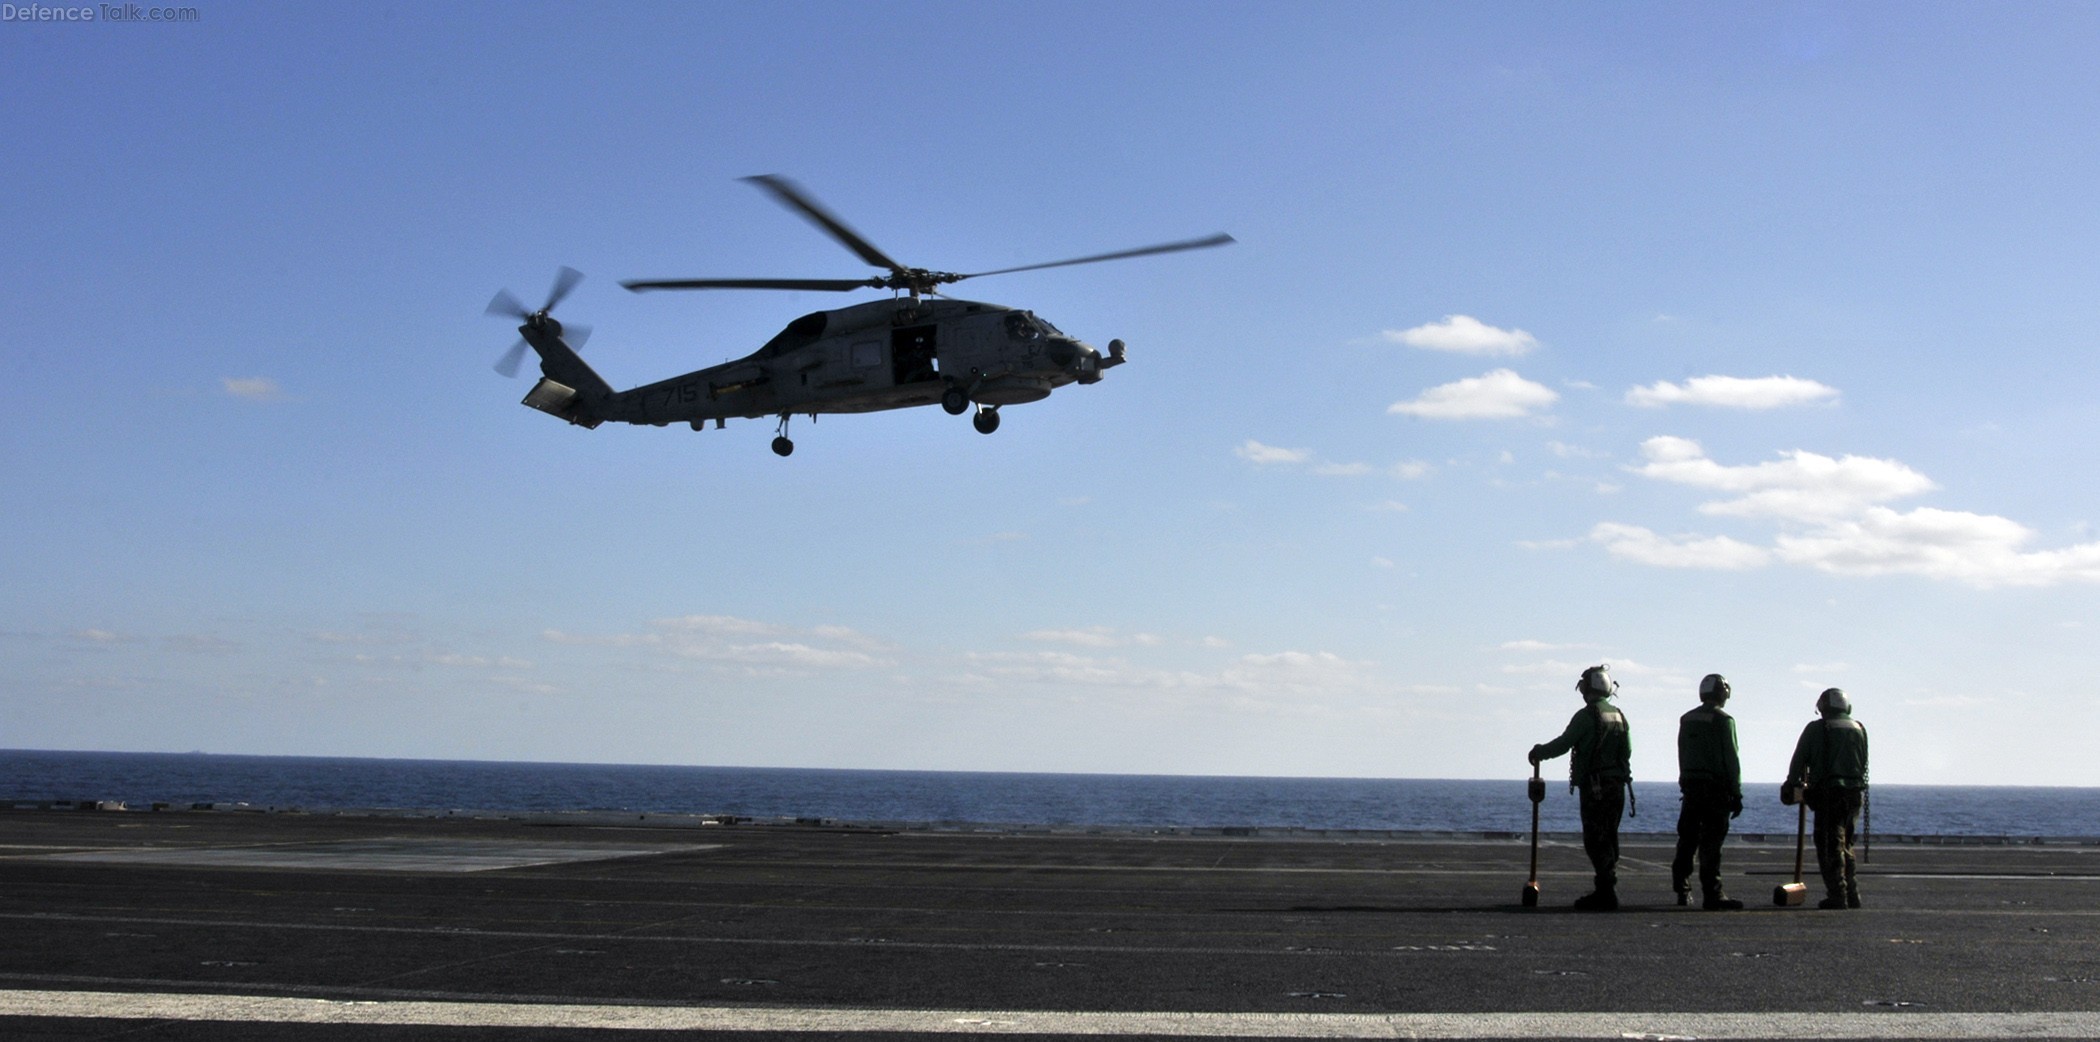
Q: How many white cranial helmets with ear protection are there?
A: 3